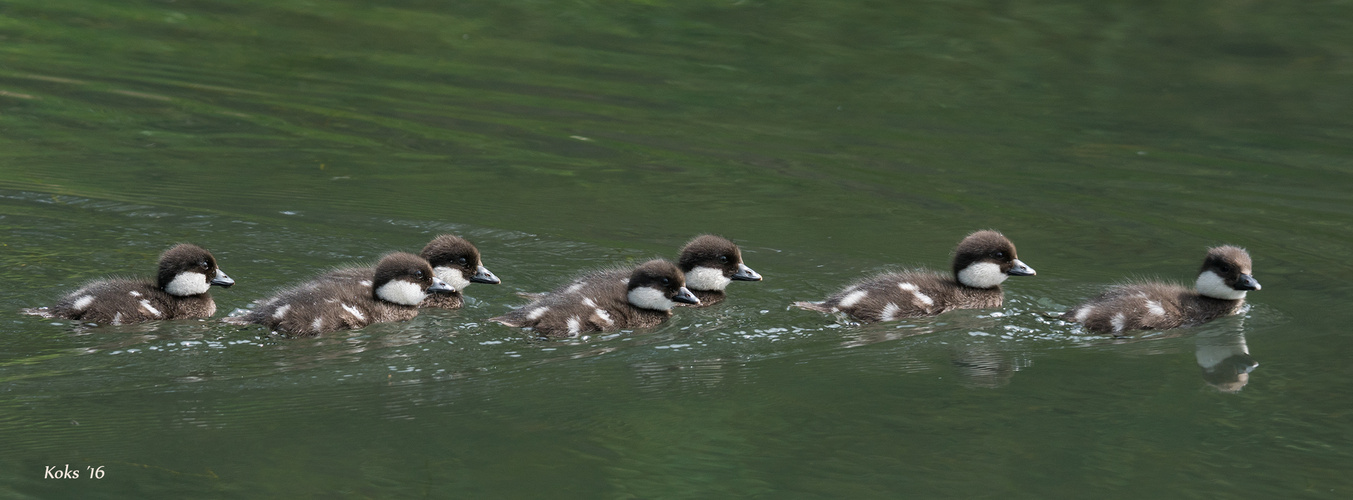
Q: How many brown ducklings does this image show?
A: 7